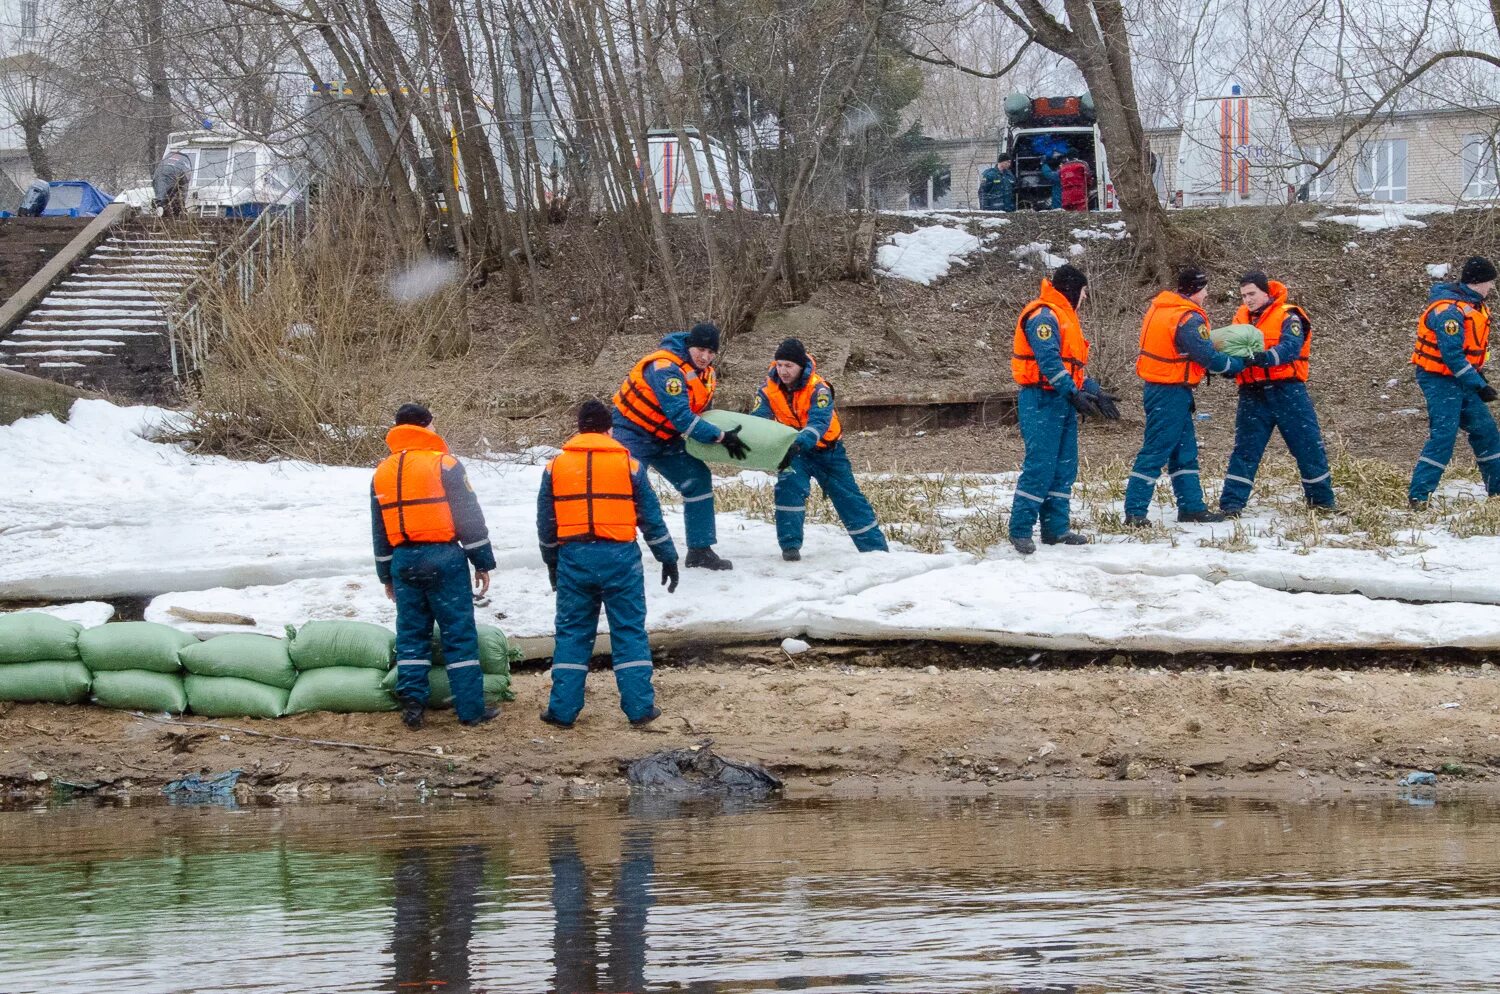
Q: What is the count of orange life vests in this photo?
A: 8